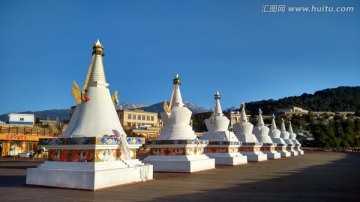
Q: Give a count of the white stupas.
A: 8